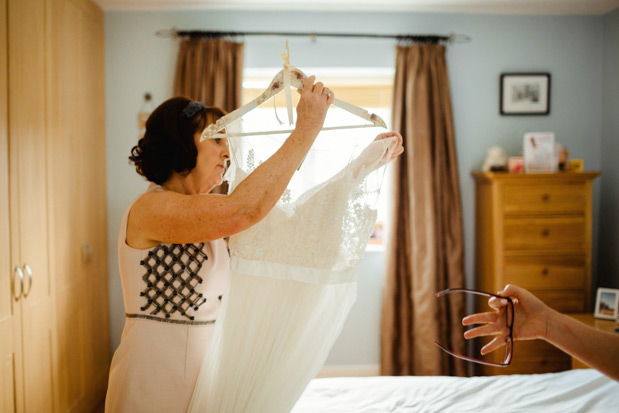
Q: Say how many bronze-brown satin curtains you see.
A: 2